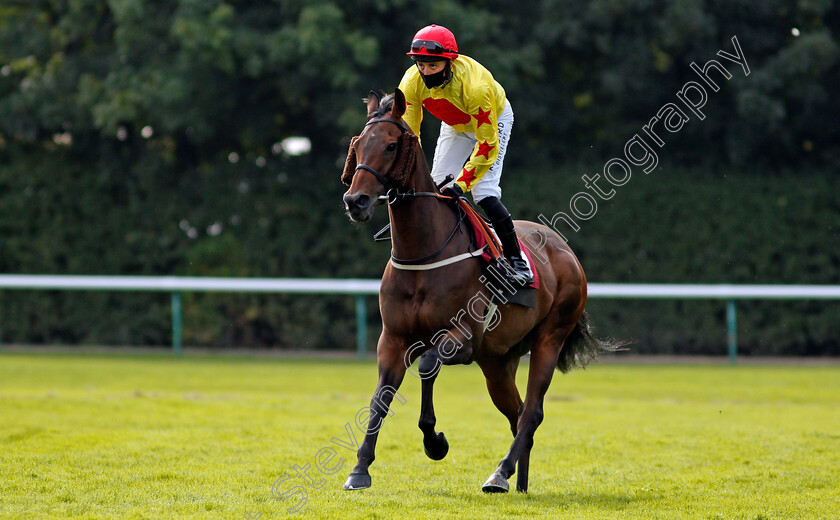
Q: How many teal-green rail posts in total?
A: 3